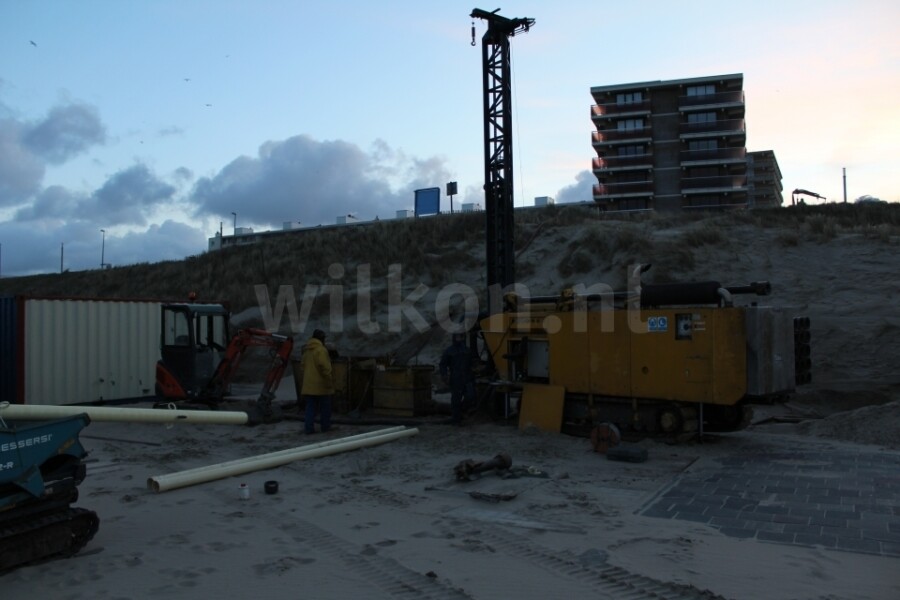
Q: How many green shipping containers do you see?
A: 0